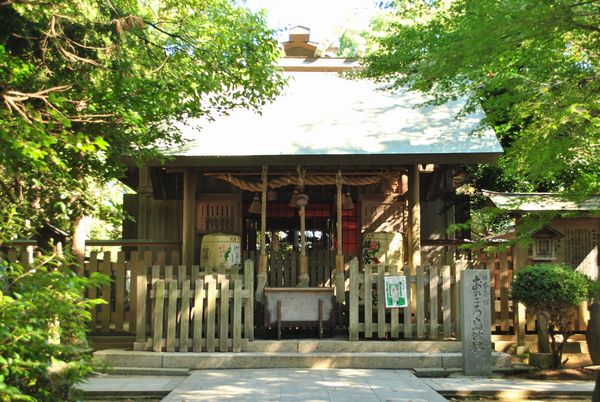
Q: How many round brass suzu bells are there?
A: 1